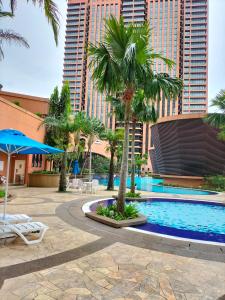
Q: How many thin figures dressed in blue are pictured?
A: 0